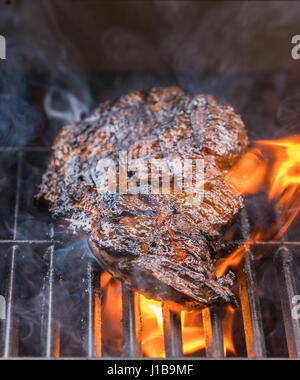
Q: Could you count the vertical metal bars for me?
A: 8